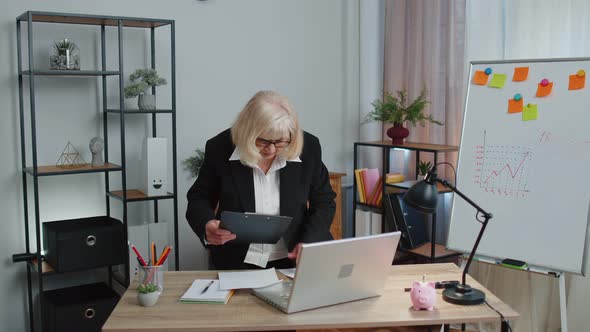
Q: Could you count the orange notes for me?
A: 5